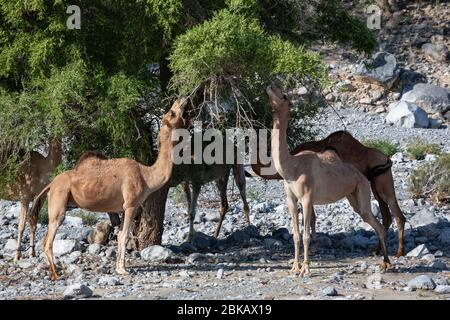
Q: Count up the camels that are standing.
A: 5